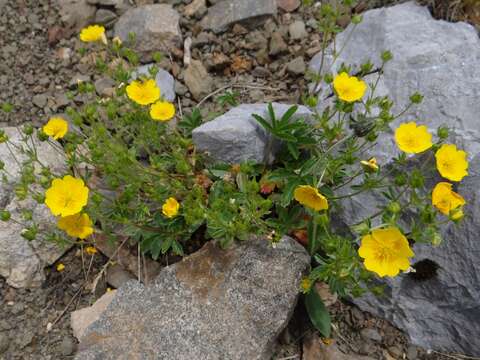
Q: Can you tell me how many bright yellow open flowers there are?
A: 13